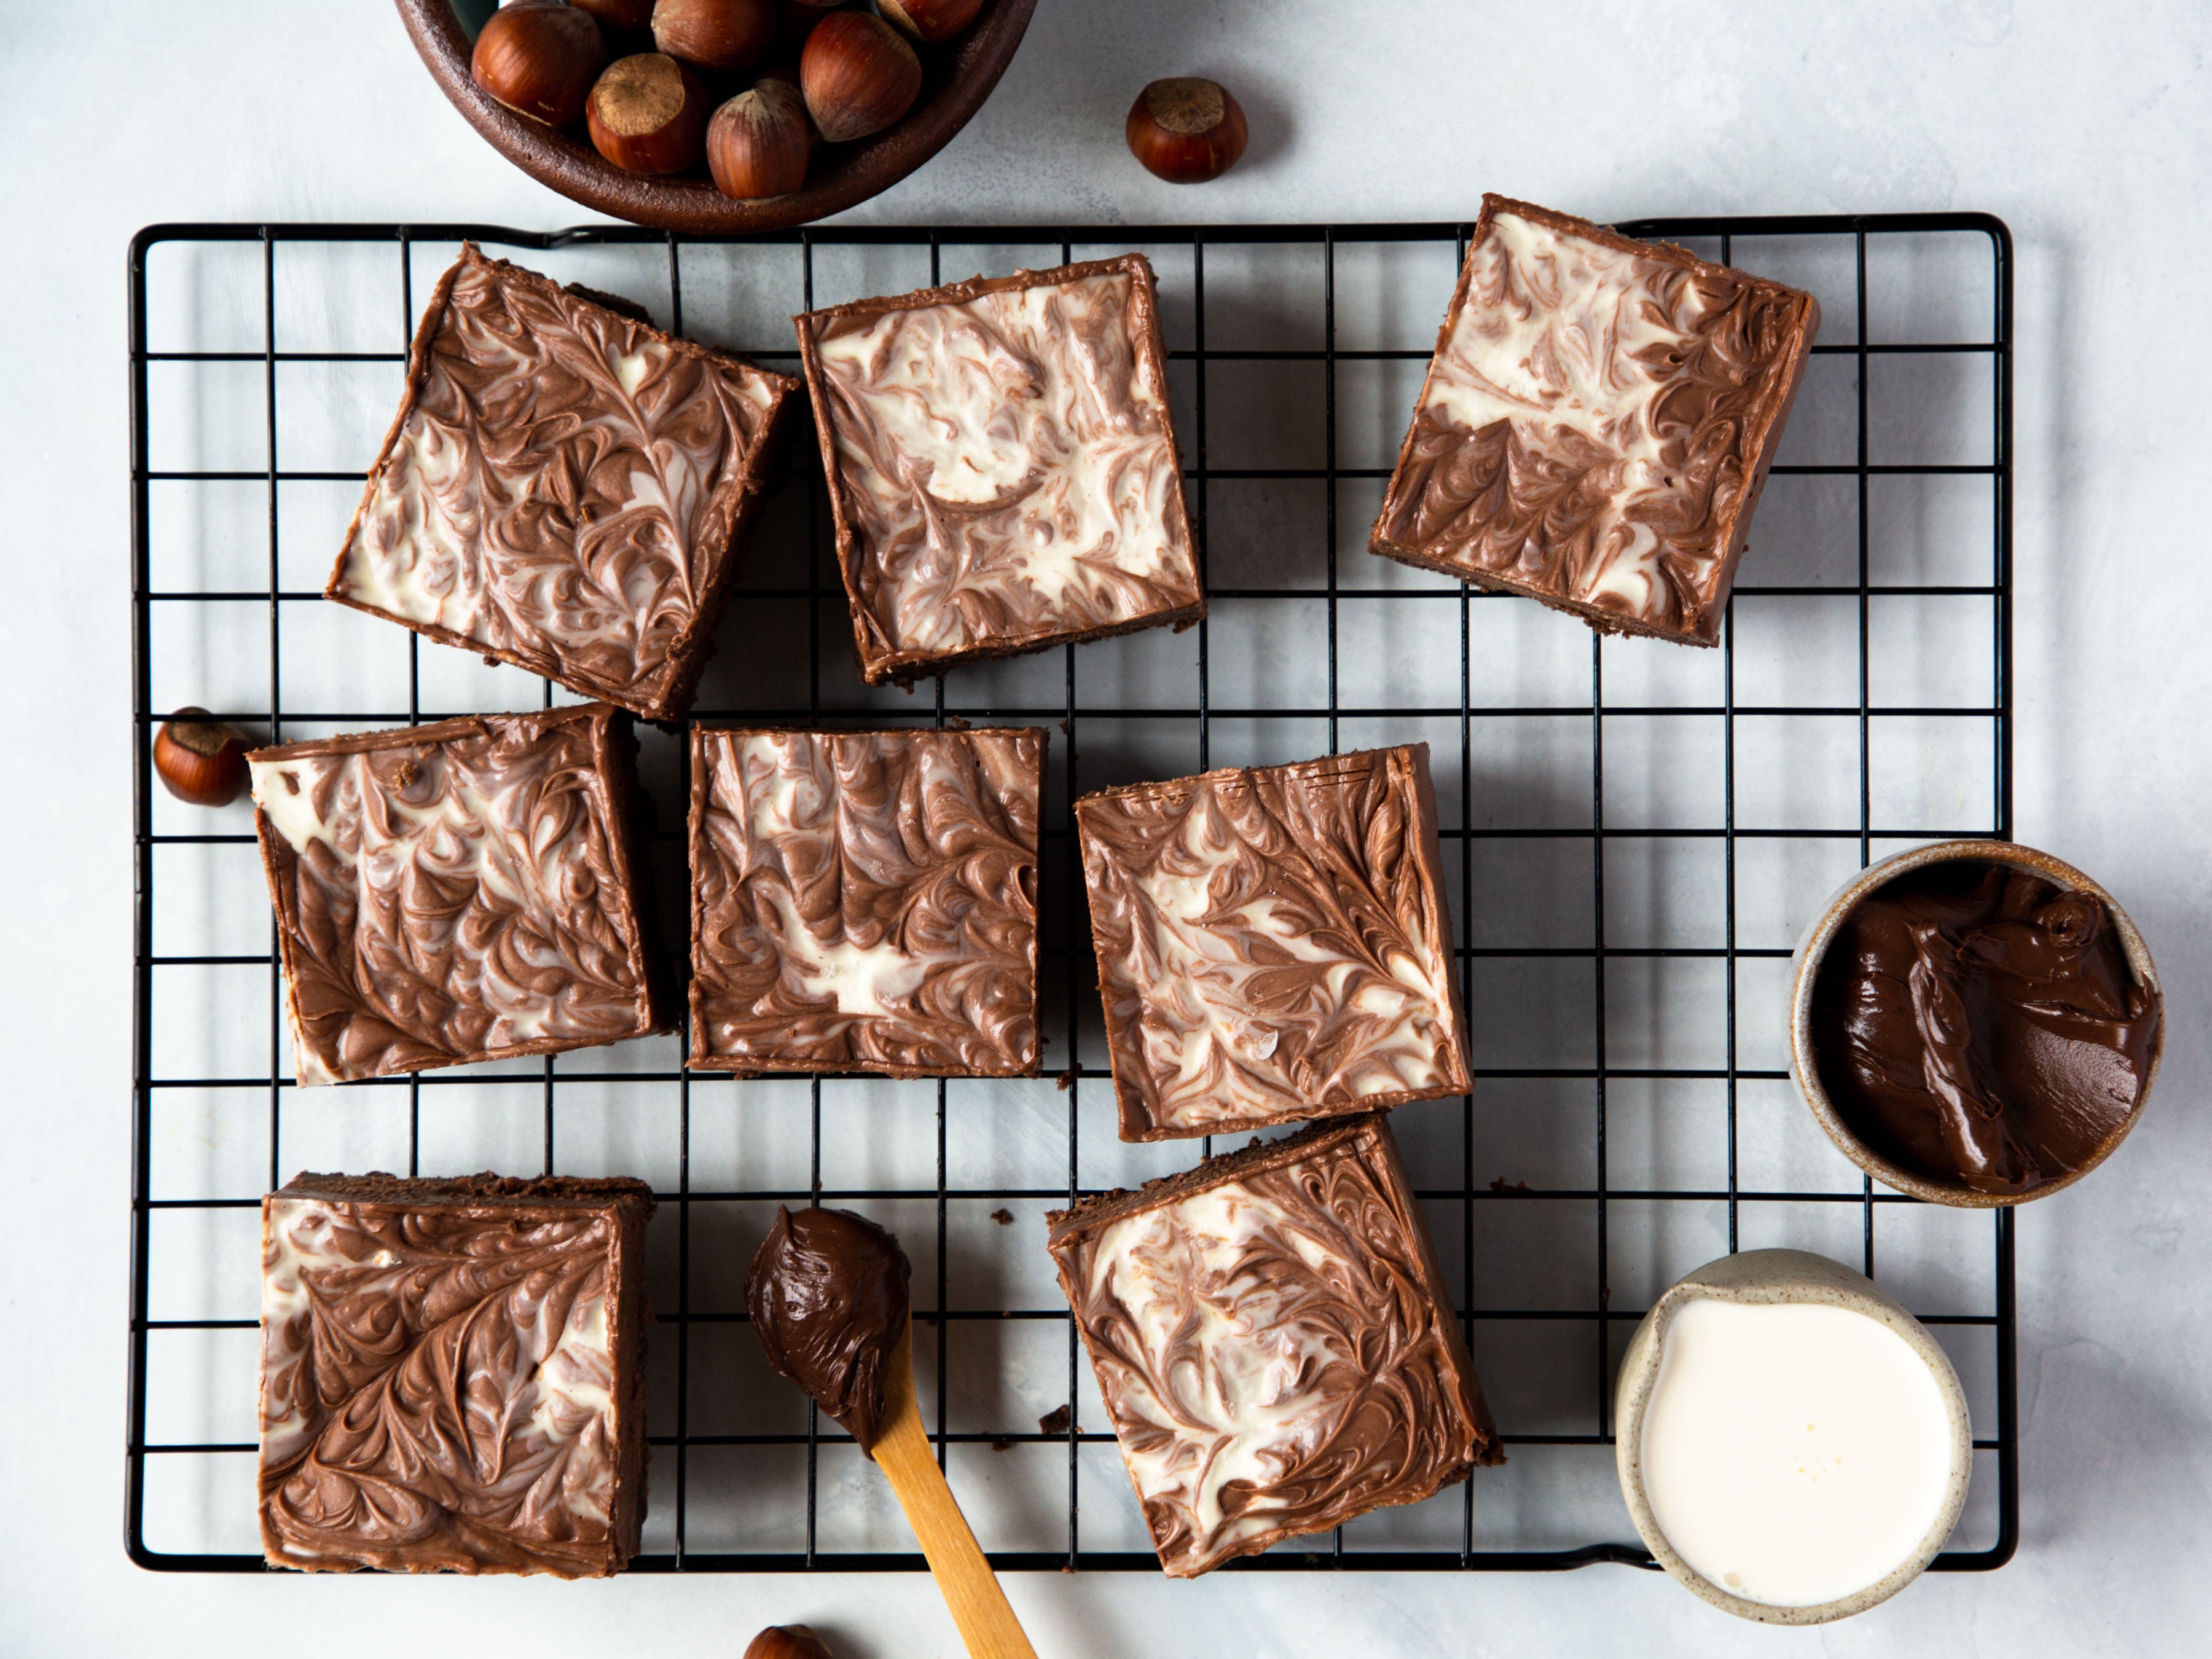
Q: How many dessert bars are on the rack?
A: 8